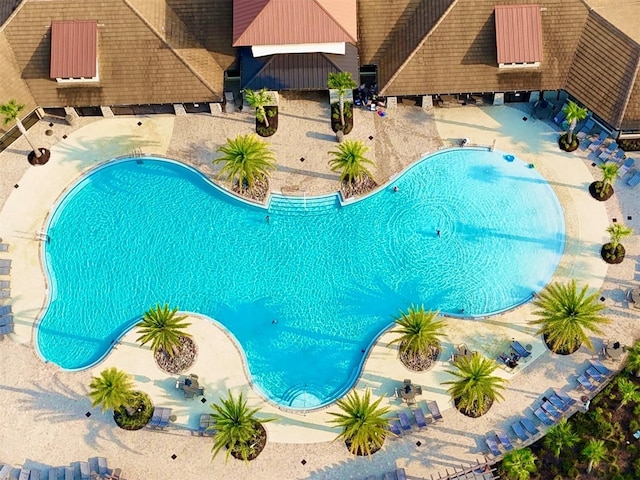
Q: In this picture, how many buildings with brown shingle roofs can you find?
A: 2